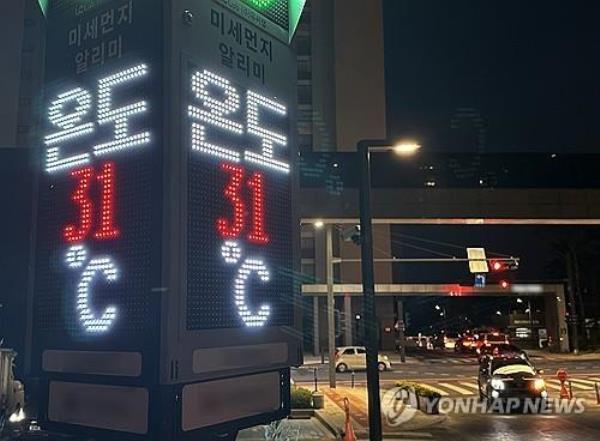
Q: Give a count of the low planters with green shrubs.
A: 2